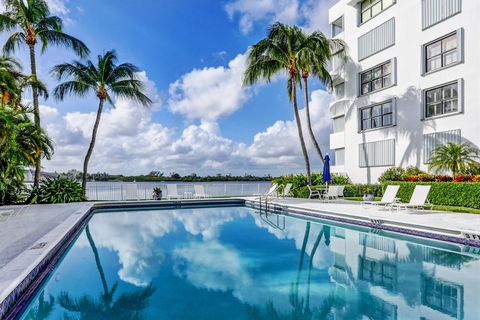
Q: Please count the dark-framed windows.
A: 5